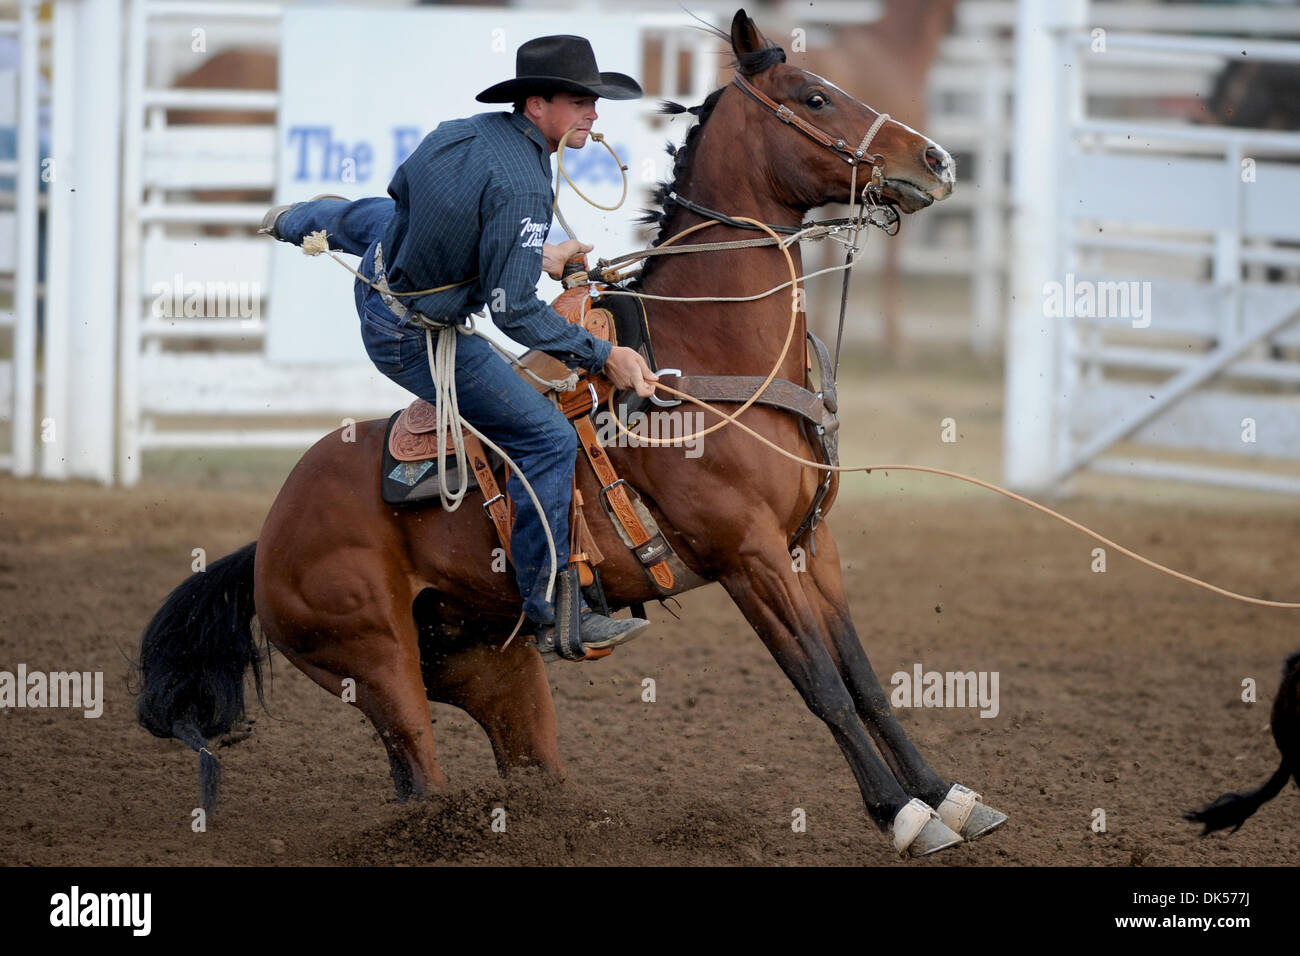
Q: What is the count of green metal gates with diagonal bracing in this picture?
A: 0